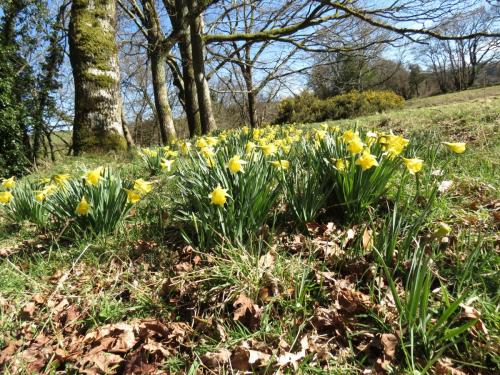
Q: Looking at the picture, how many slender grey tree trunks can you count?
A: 3